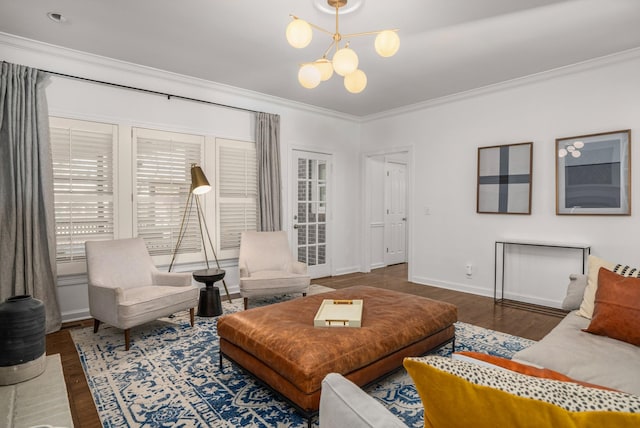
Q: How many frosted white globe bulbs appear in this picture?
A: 6